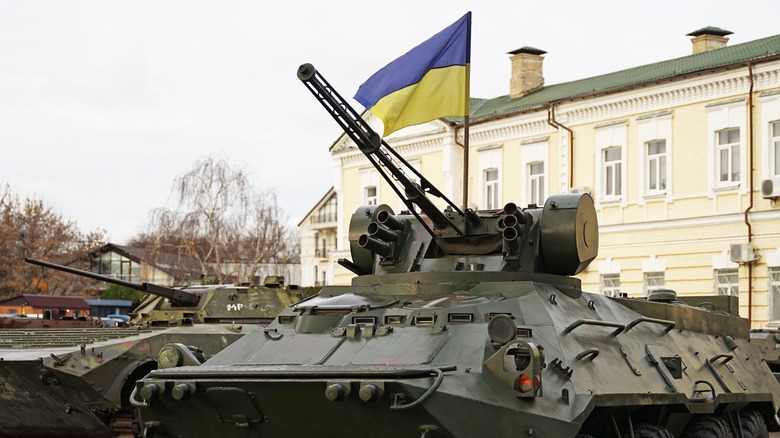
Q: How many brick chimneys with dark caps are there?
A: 2